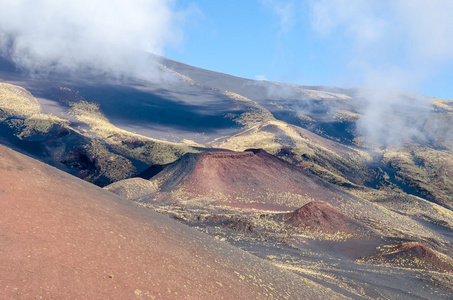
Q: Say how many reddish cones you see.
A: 3